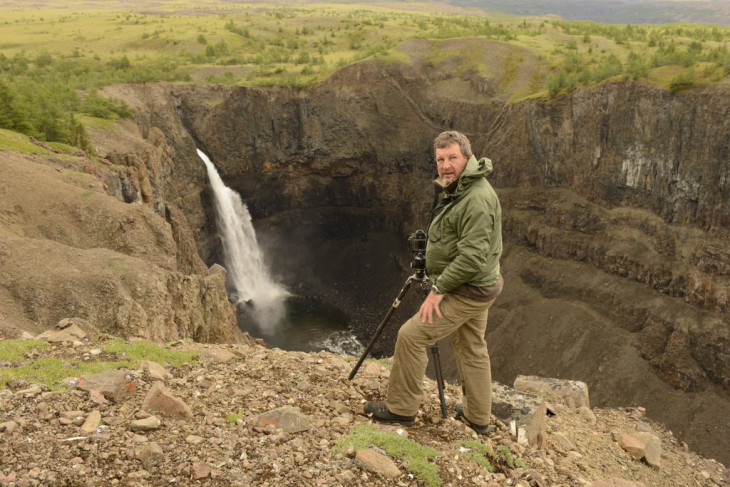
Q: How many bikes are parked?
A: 0